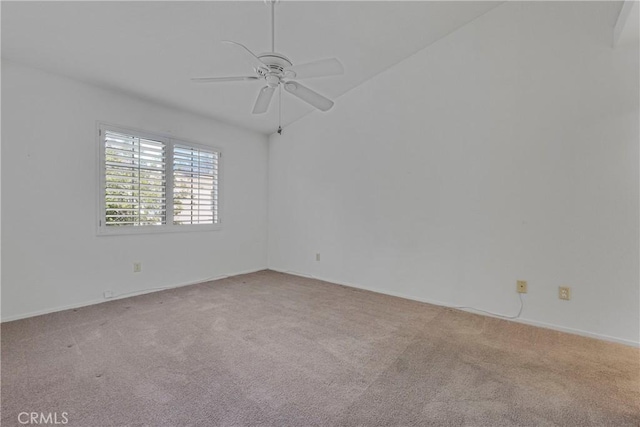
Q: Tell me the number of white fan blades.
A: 5